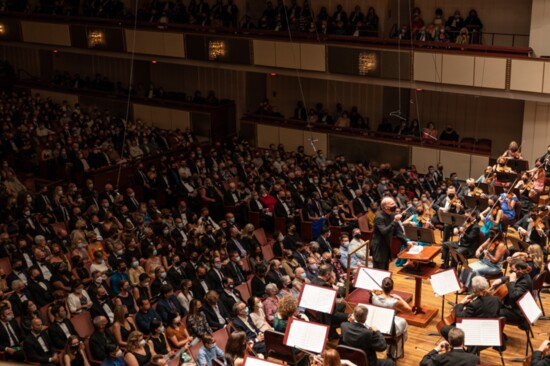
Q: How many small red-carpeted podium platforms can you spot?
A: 1